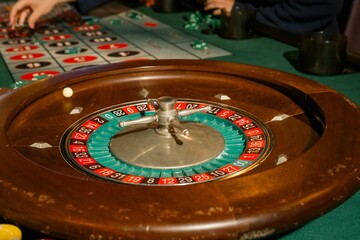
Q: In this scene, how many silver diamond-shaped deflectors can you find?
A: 6